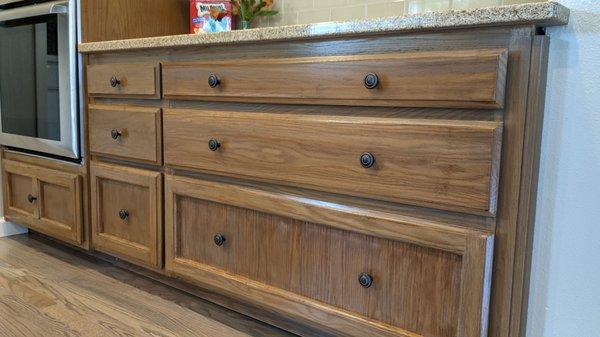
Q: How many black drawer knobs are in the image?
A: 10